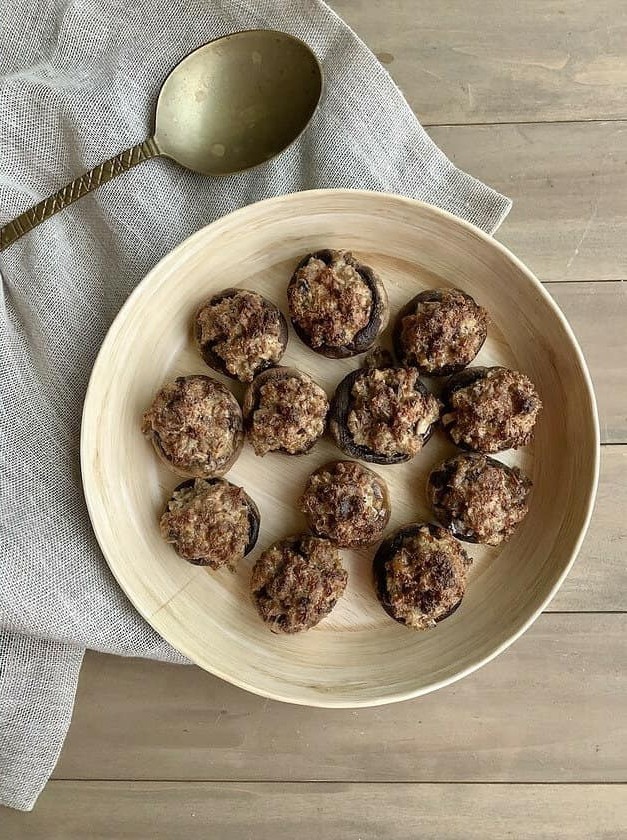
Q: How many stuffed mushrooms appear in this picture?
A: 12